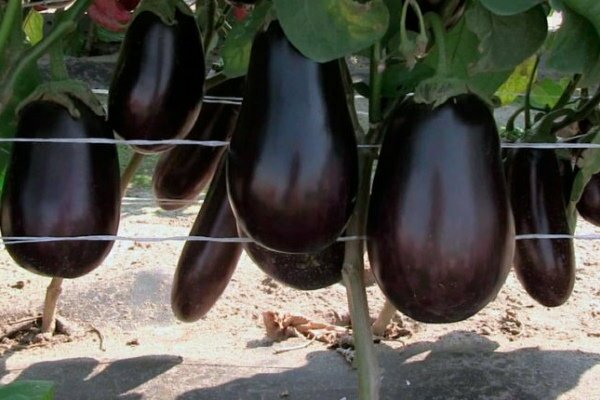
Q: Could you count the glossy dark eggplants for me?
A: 9